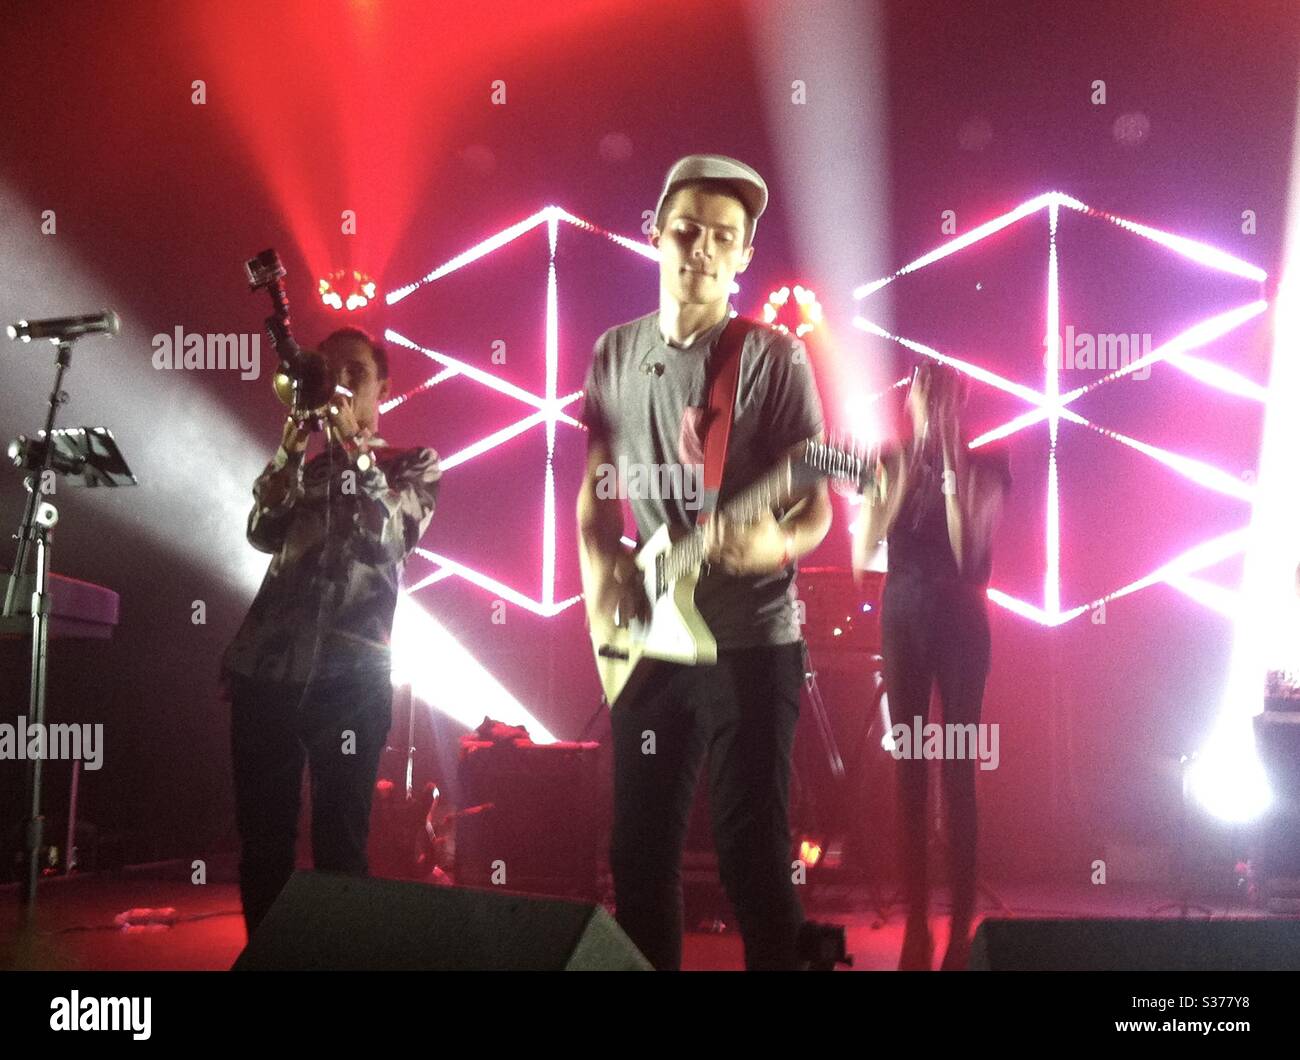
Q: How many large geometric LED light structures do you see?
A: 2